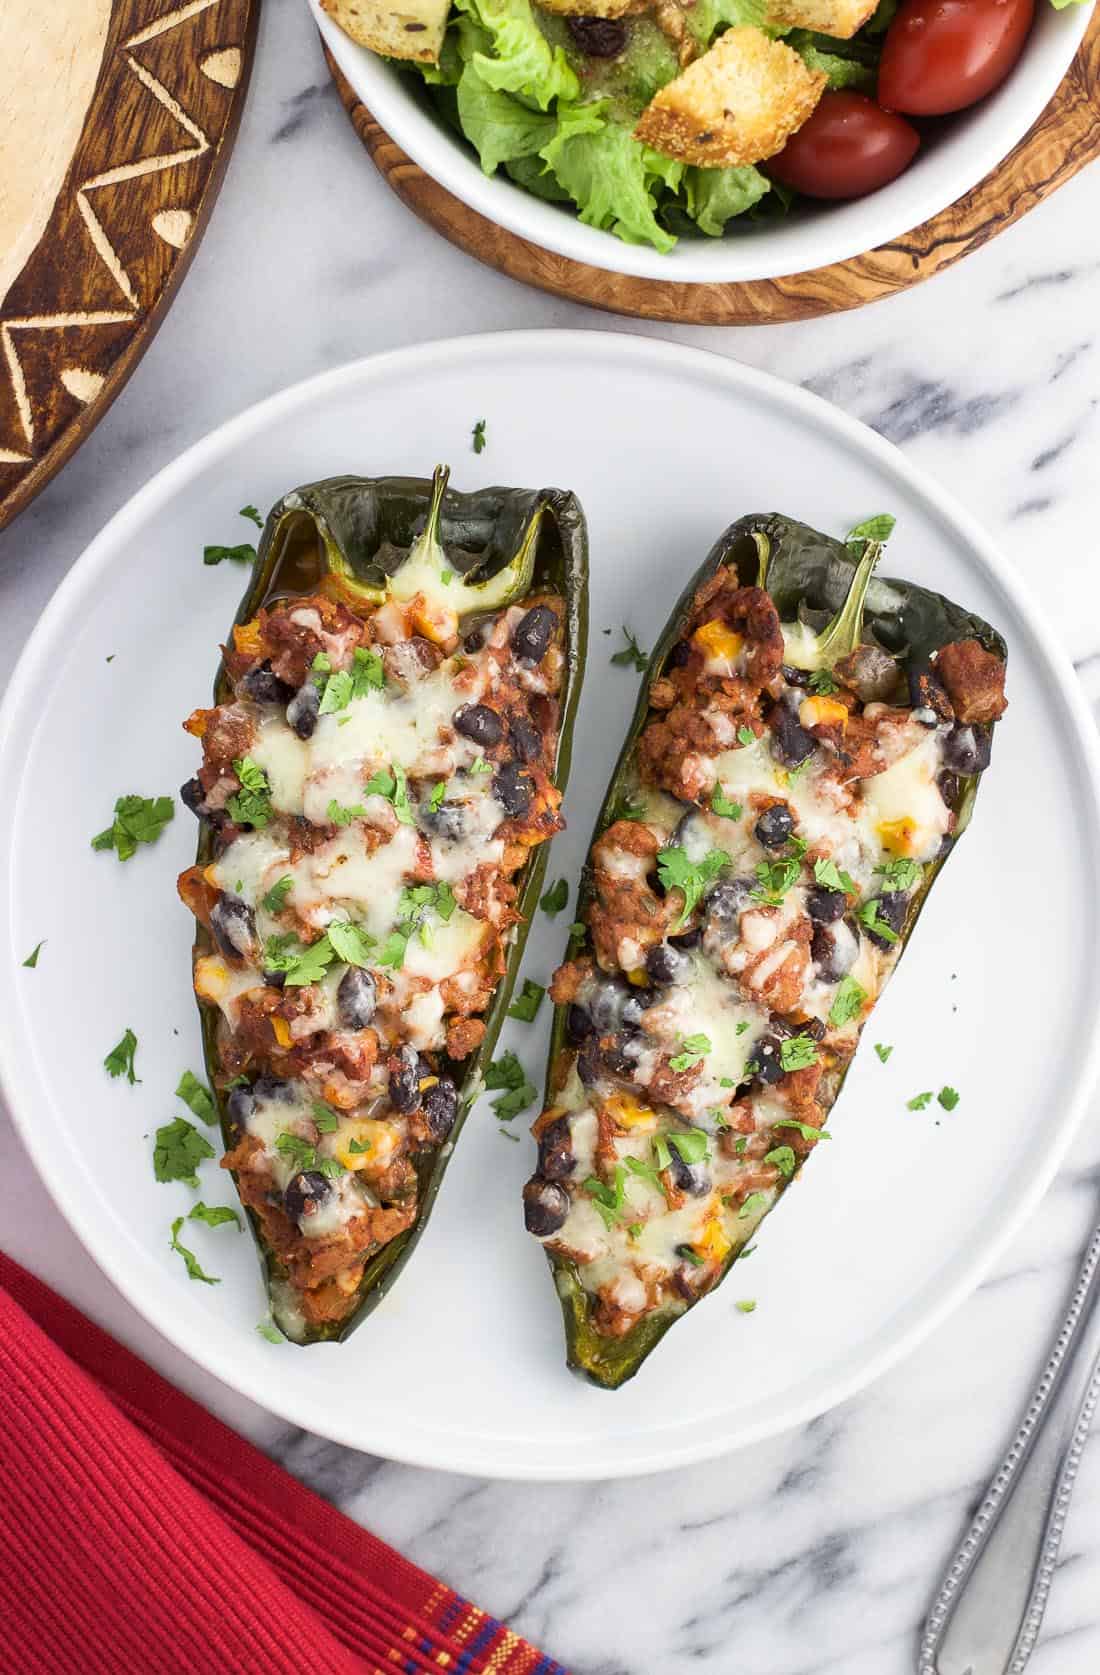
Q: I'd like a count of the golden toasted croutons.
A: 4